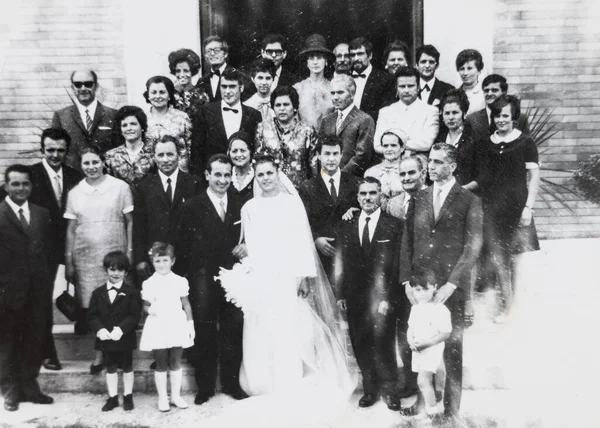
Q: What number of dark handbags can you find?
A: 1